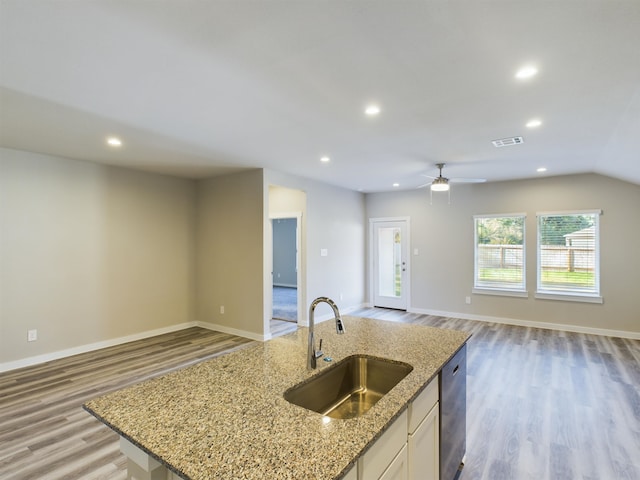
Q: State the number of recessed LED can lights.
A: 7